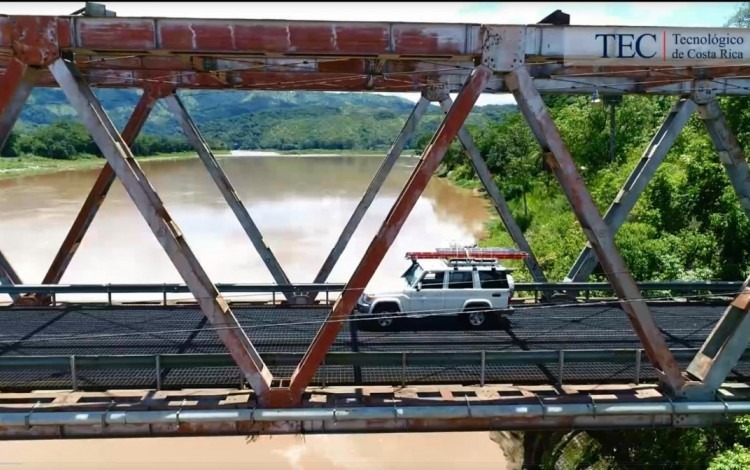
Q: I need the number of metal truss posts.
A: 12